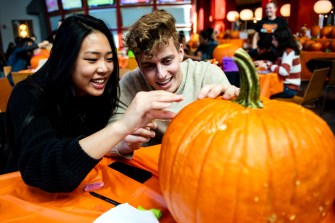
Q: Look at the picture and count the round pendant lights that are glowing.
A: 5